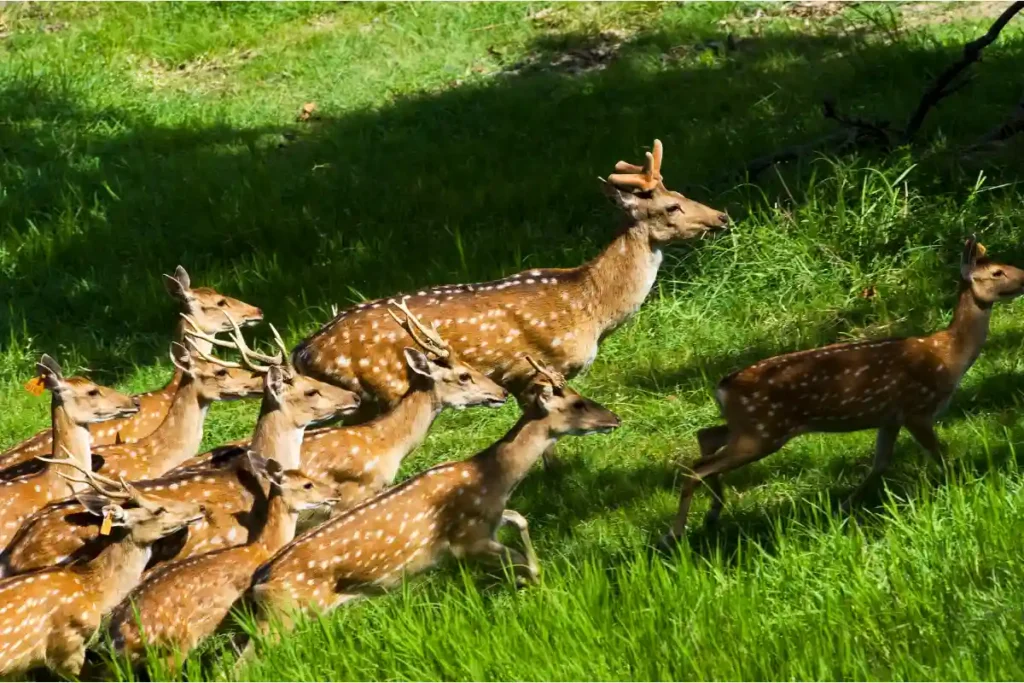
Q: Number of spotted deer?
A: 10